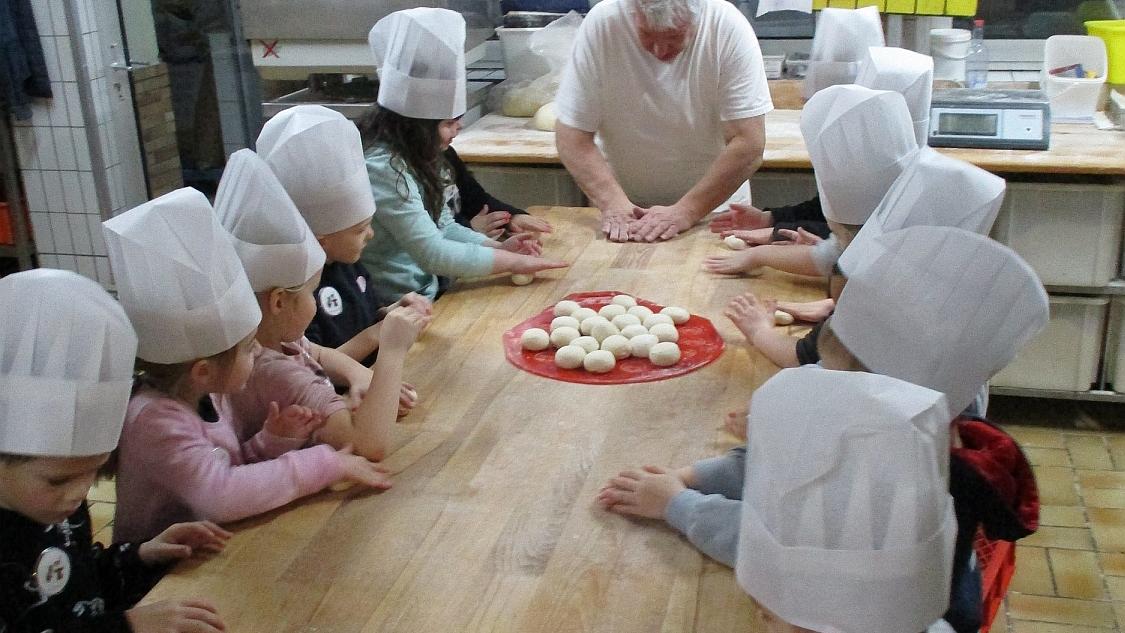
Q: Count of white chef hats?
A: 11